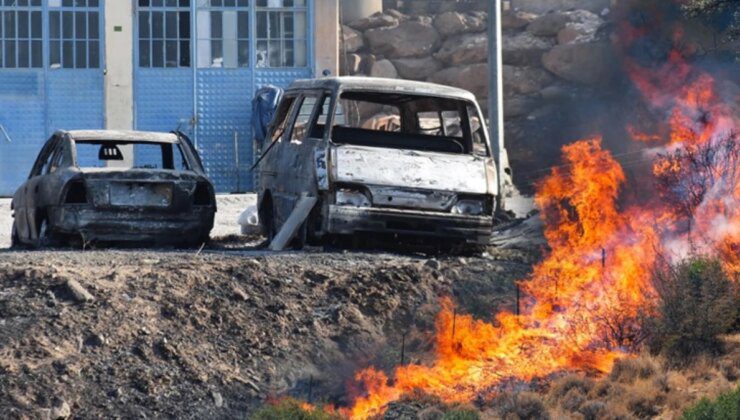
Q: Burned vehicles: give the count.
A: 2